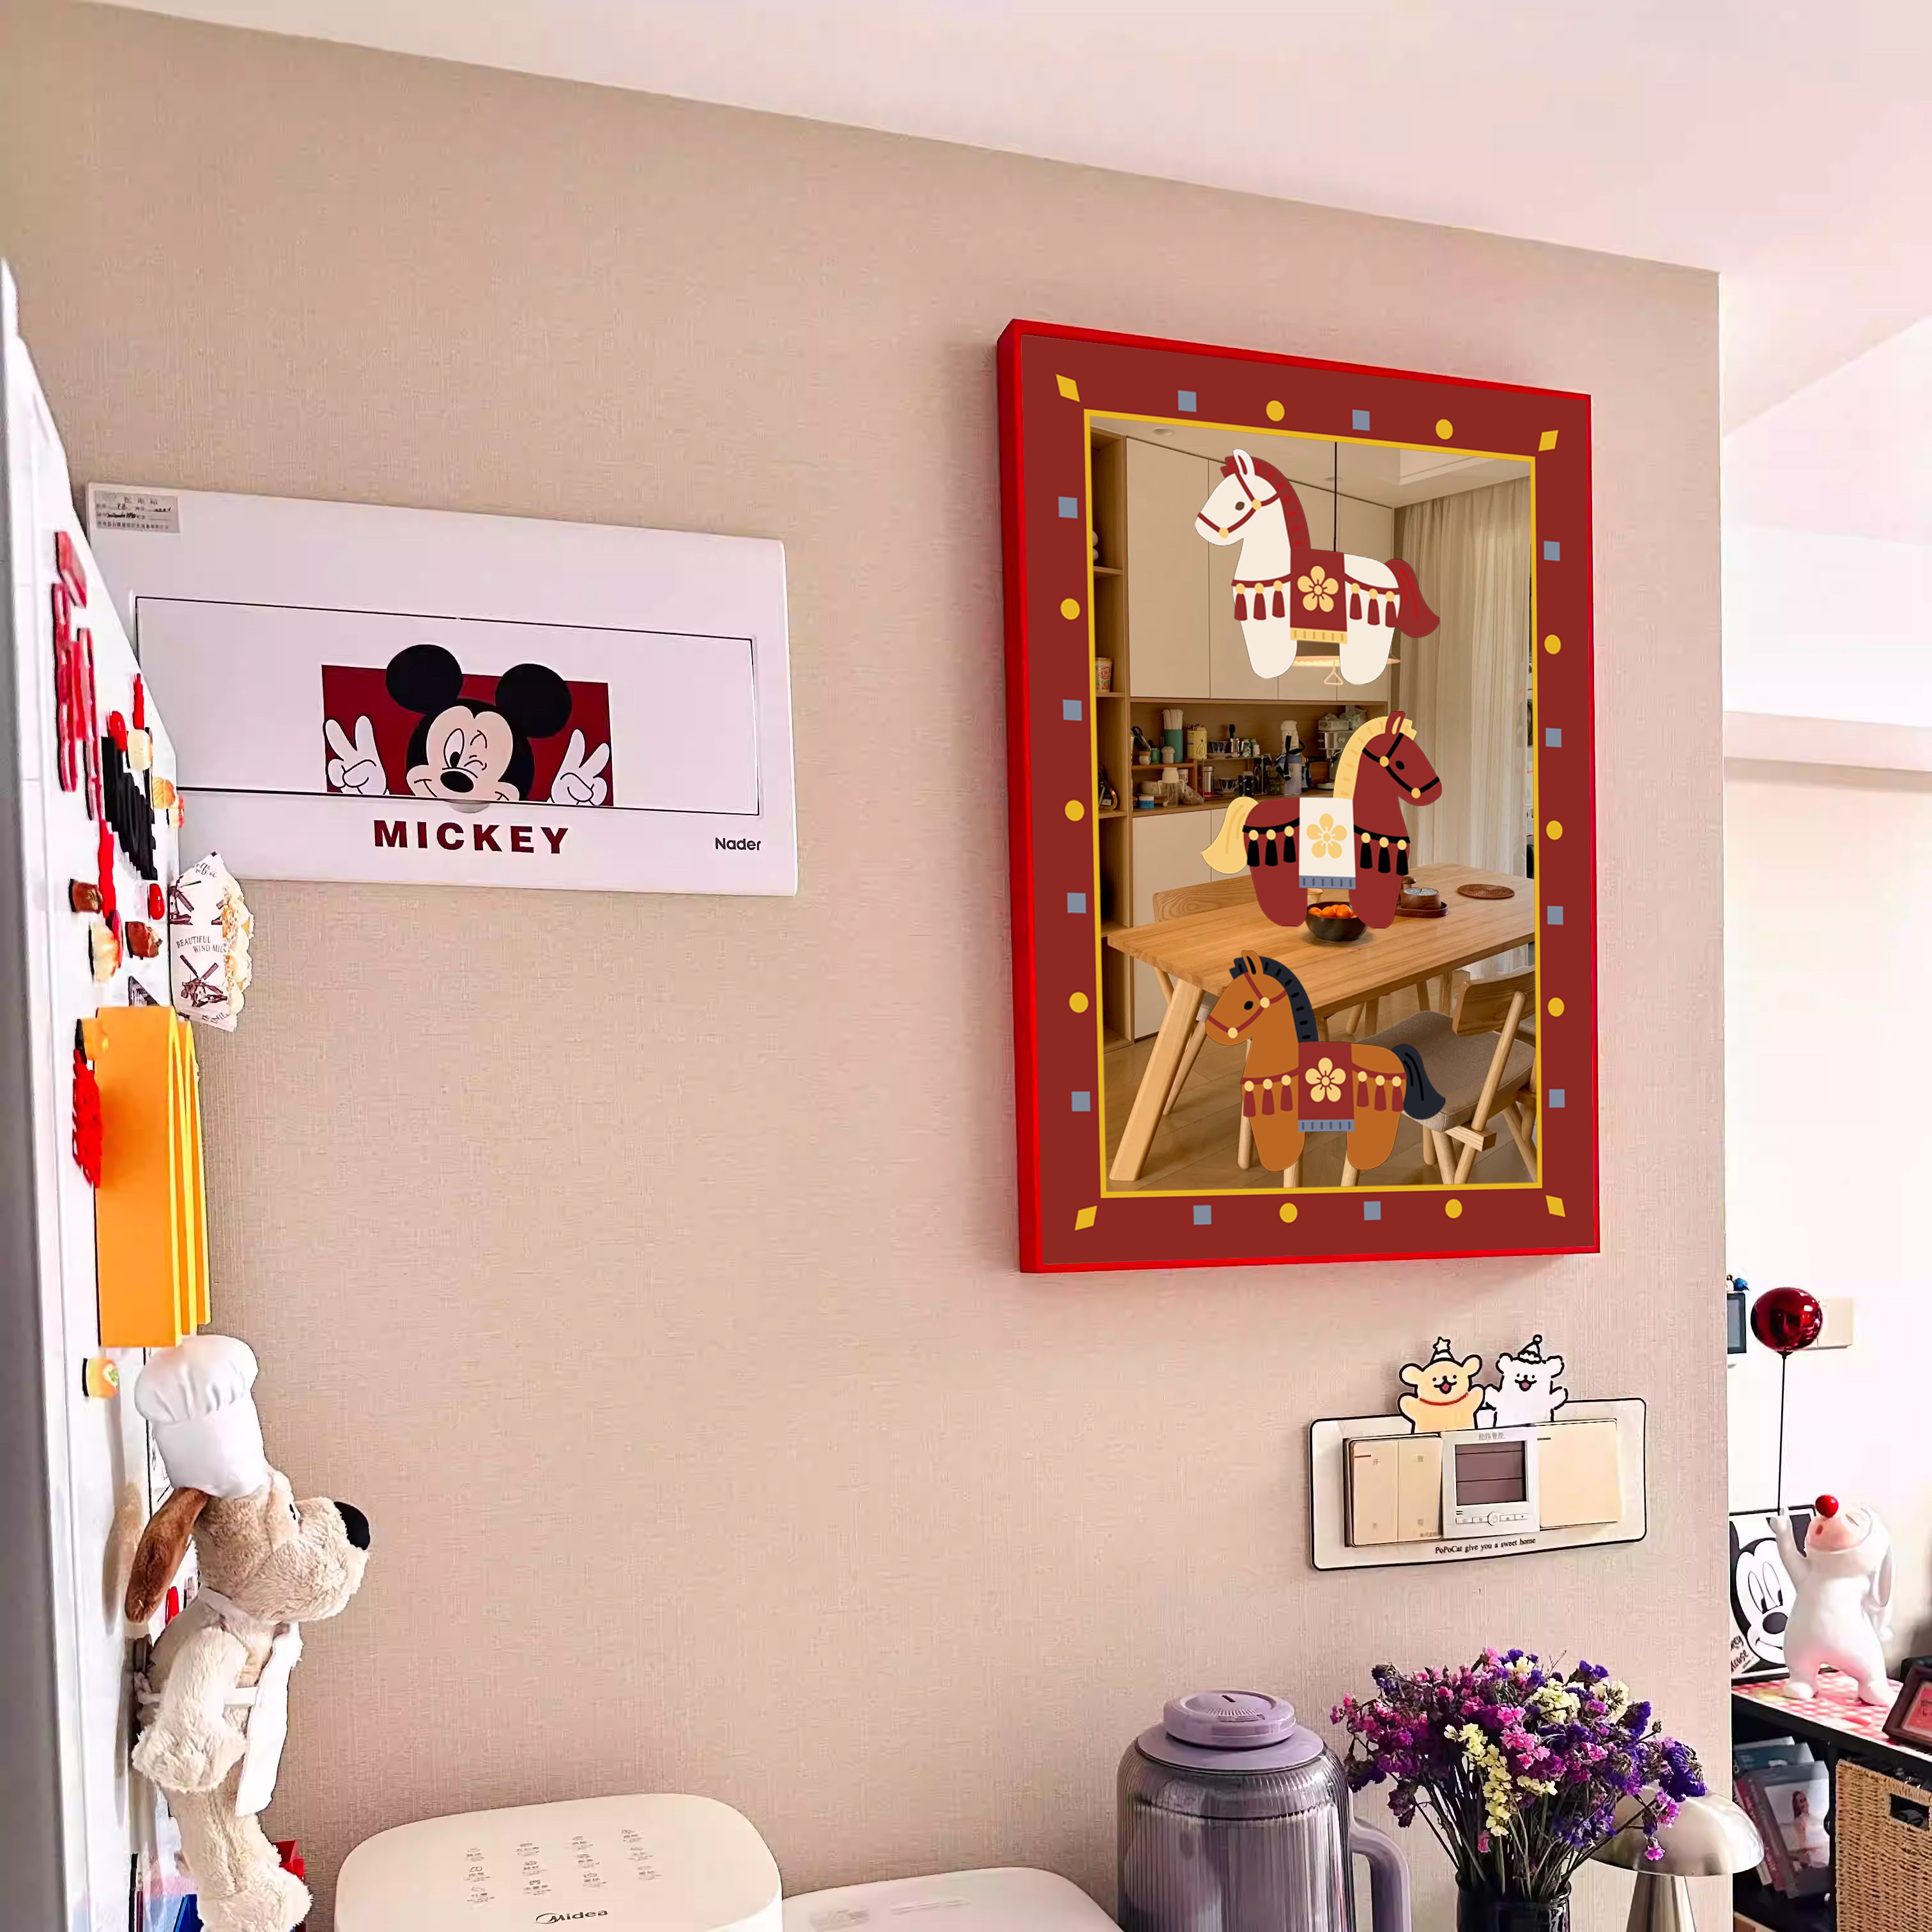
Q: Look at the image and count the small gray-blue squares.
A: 12